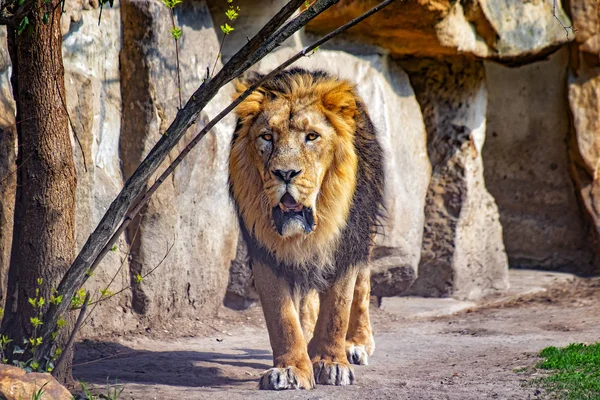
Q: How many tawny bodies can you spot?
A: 1